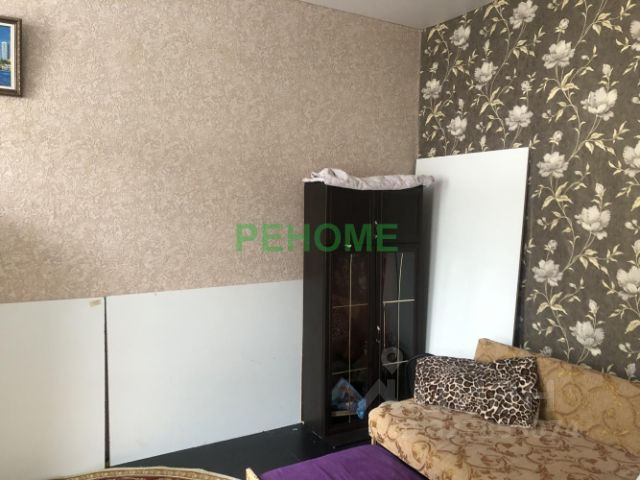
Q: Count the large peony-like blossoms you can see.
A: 15